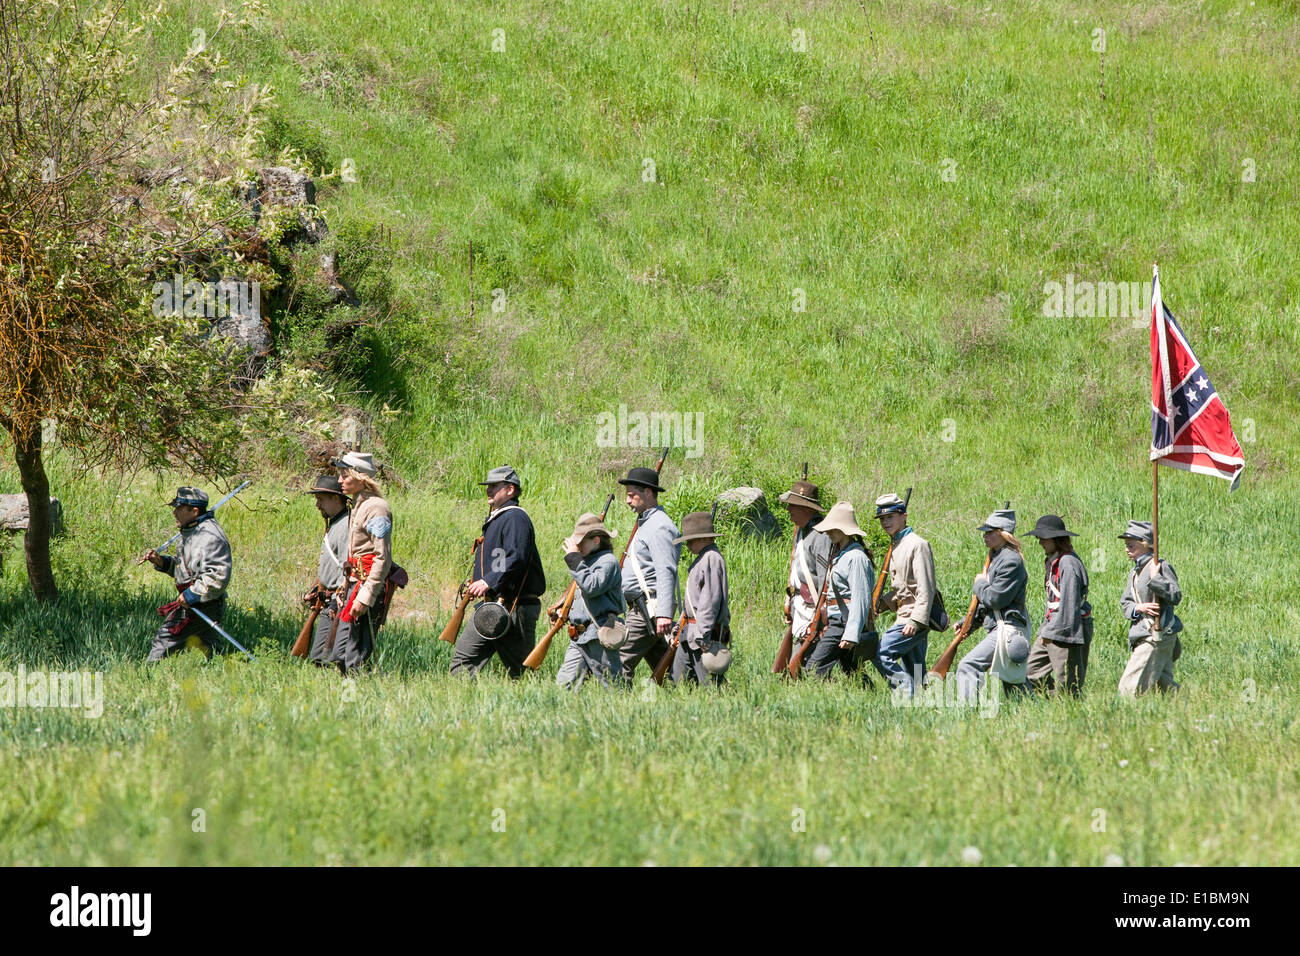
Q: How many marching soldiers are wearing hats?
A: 13